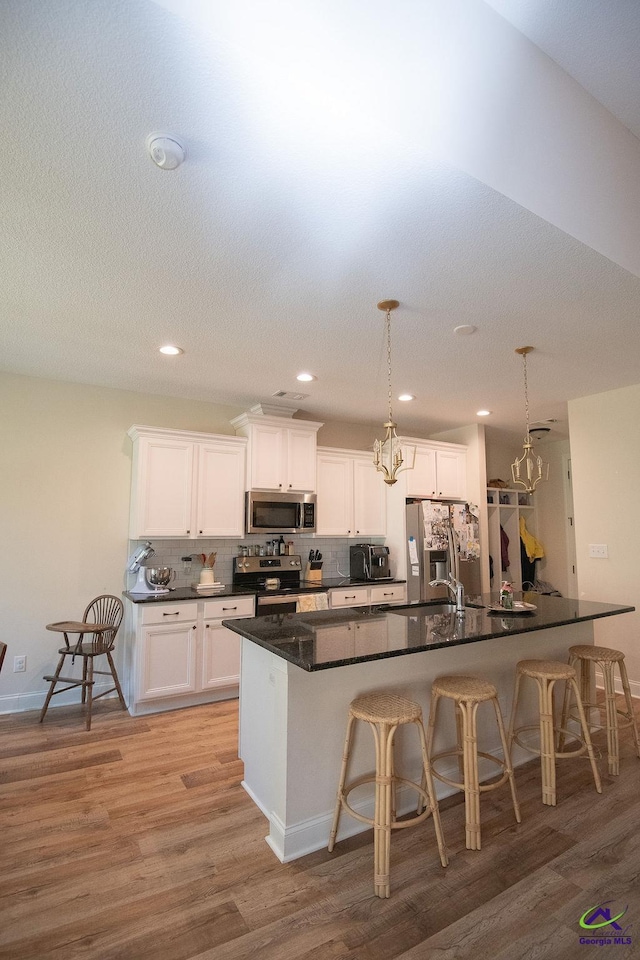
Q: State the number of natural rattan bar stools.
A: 4